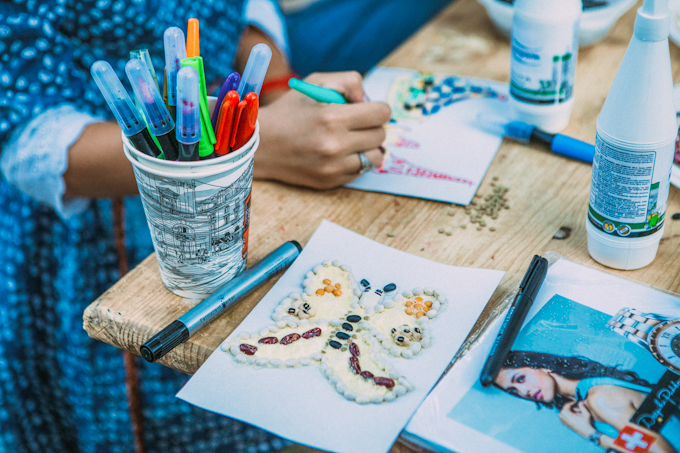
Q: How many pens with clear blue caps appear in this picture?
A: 6